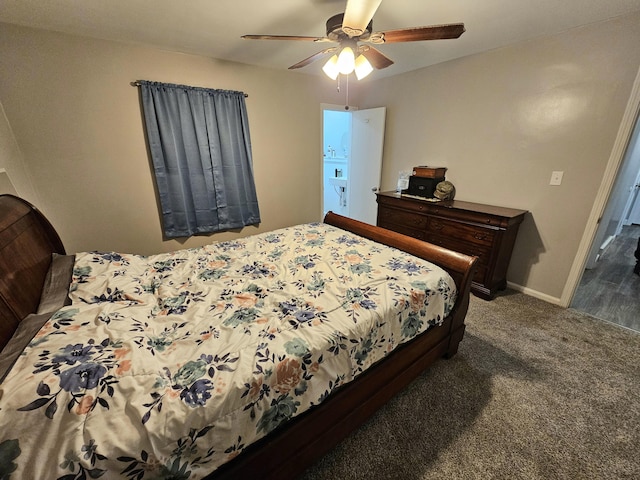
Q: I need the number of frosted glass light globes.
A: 3